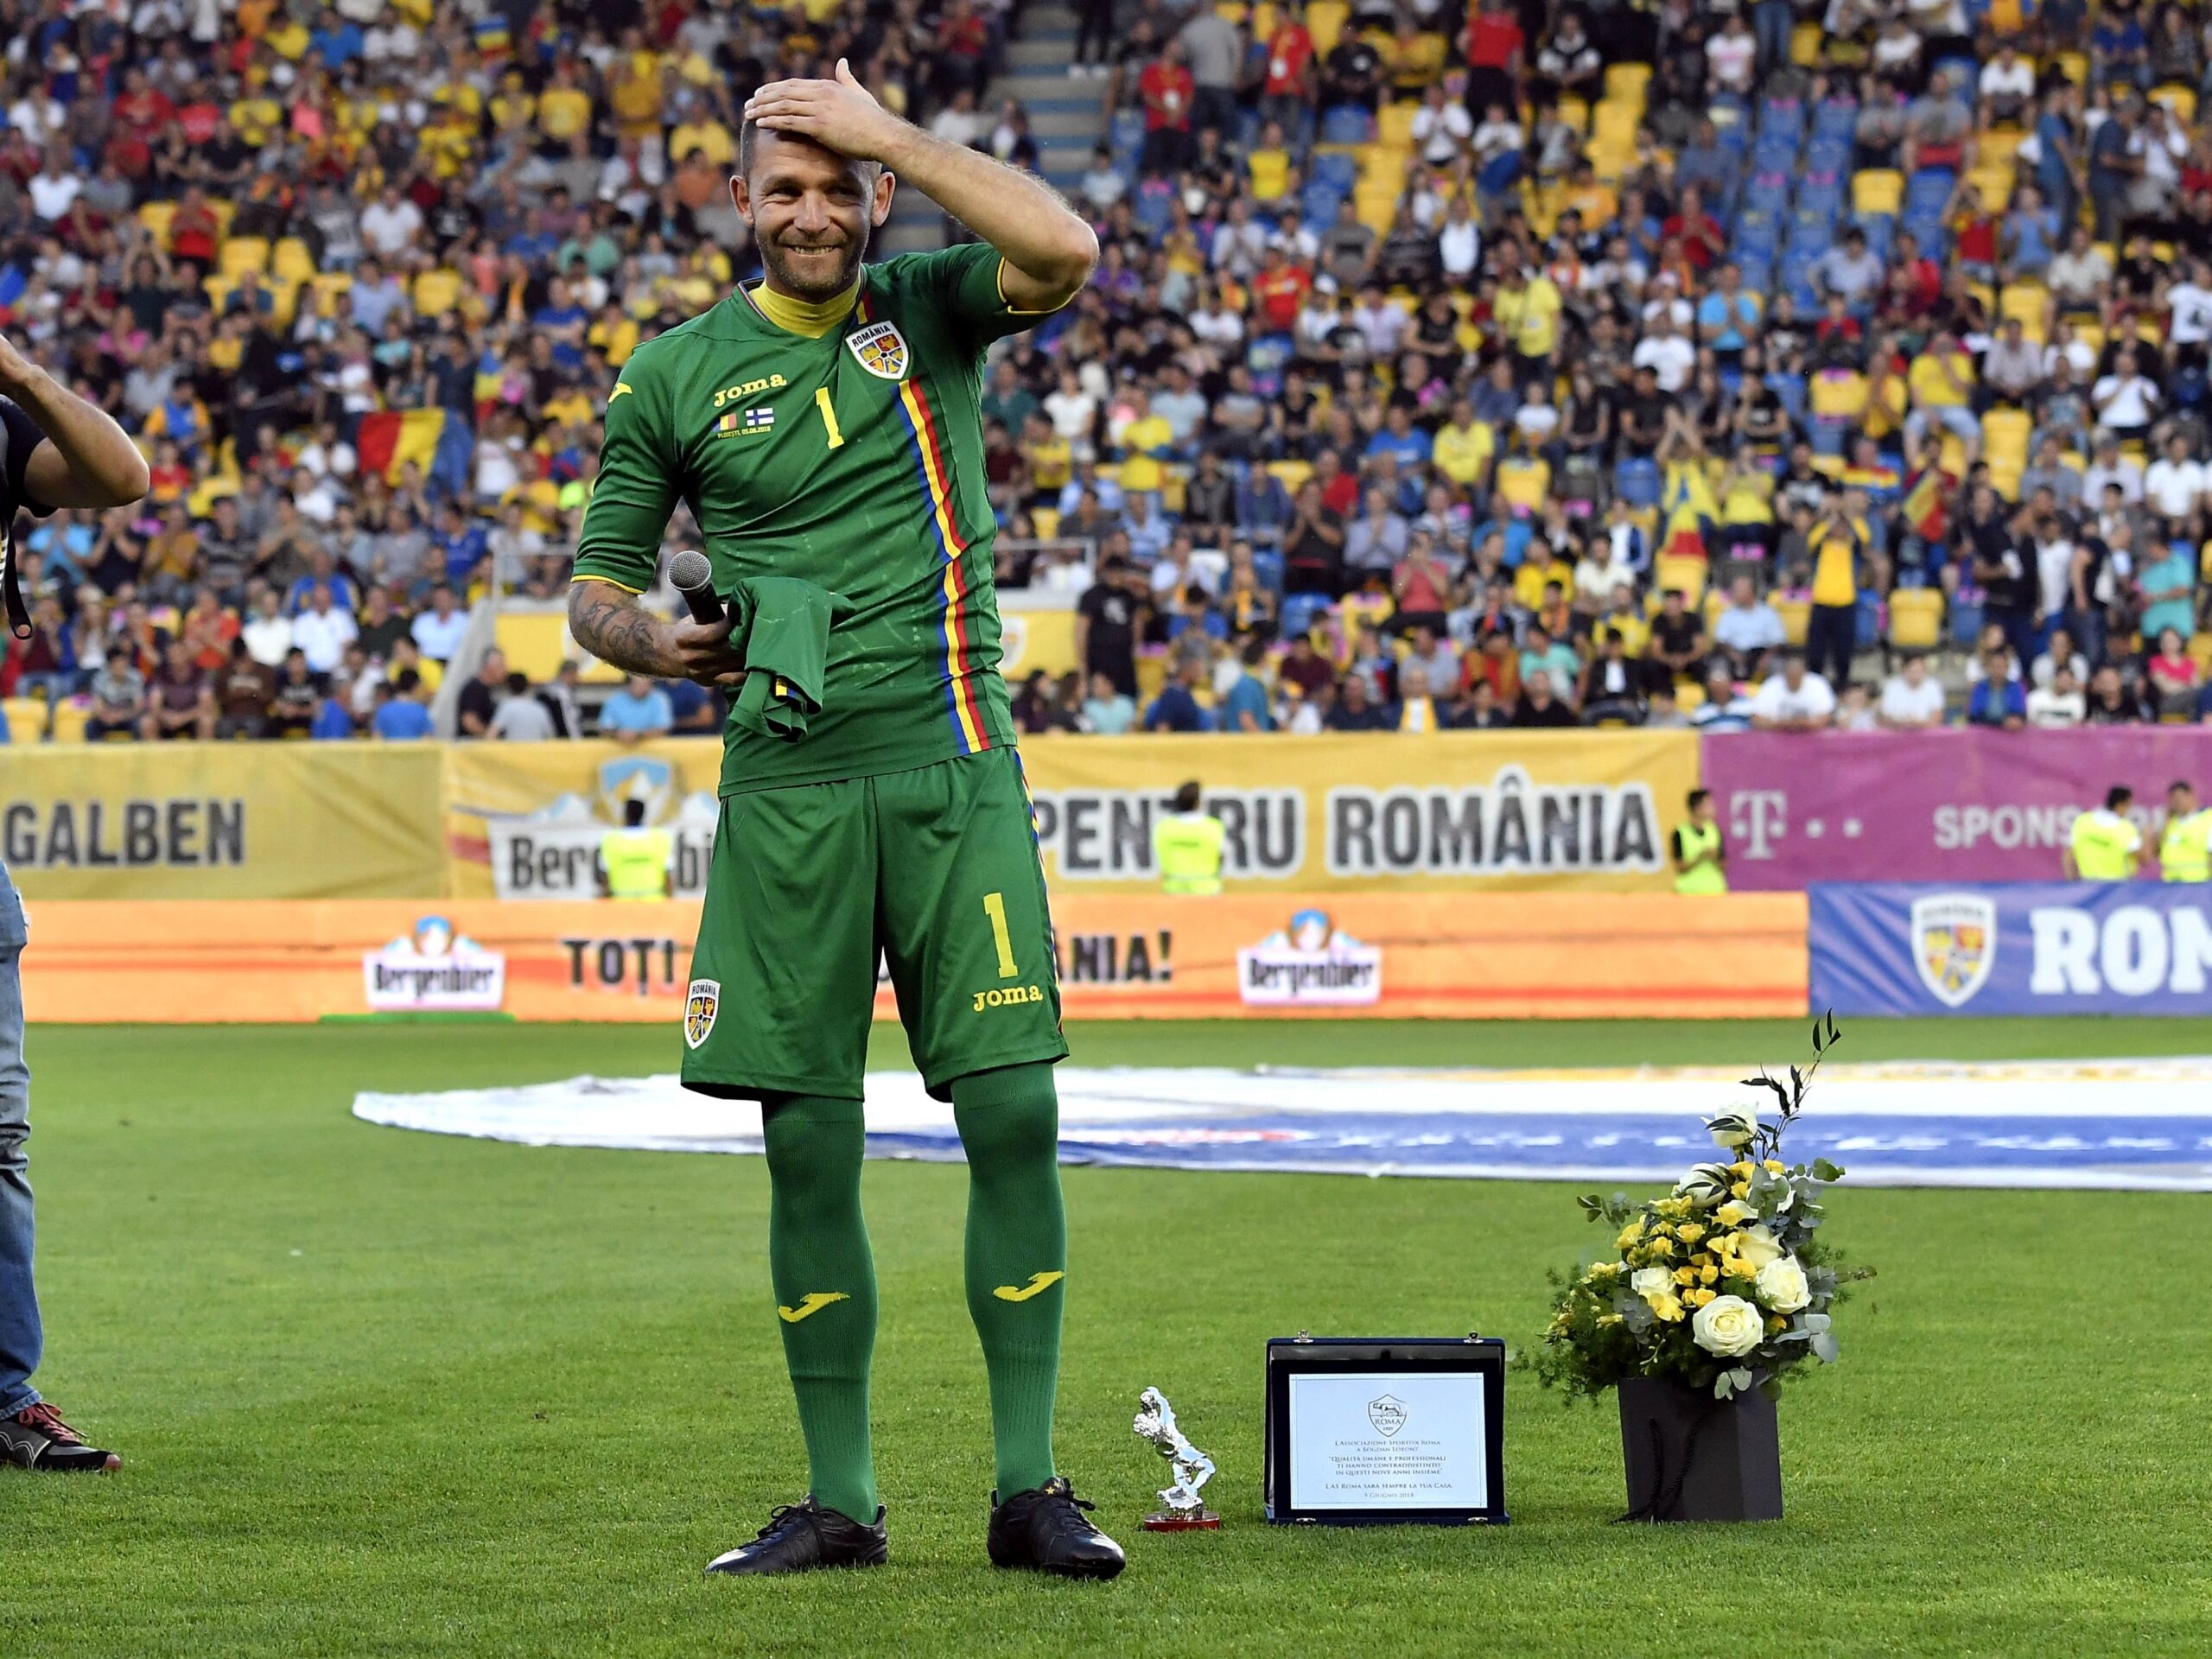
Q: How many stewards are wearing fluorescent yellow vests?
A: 5